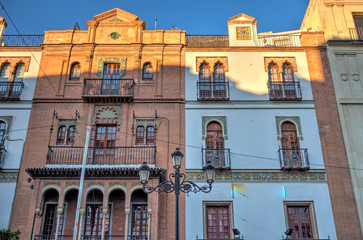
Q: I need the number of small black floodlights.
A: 2